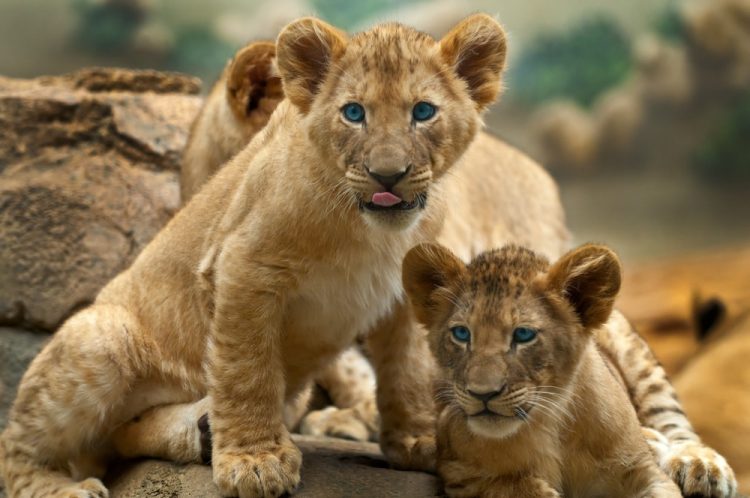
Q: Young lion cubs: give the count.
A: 3